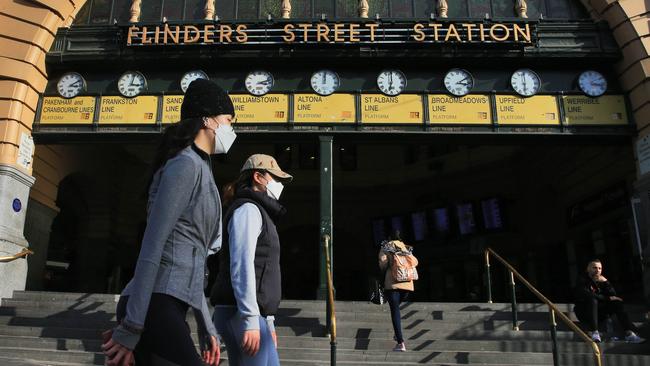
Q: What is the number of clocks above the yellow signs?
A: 9